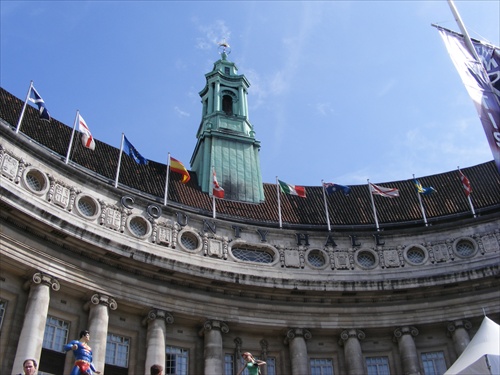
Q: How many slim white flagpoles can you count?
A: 10